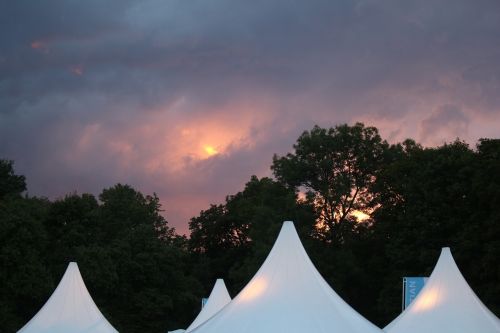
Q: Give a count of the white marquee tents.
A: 4